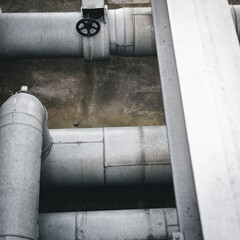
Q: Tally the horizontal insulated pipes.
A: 3